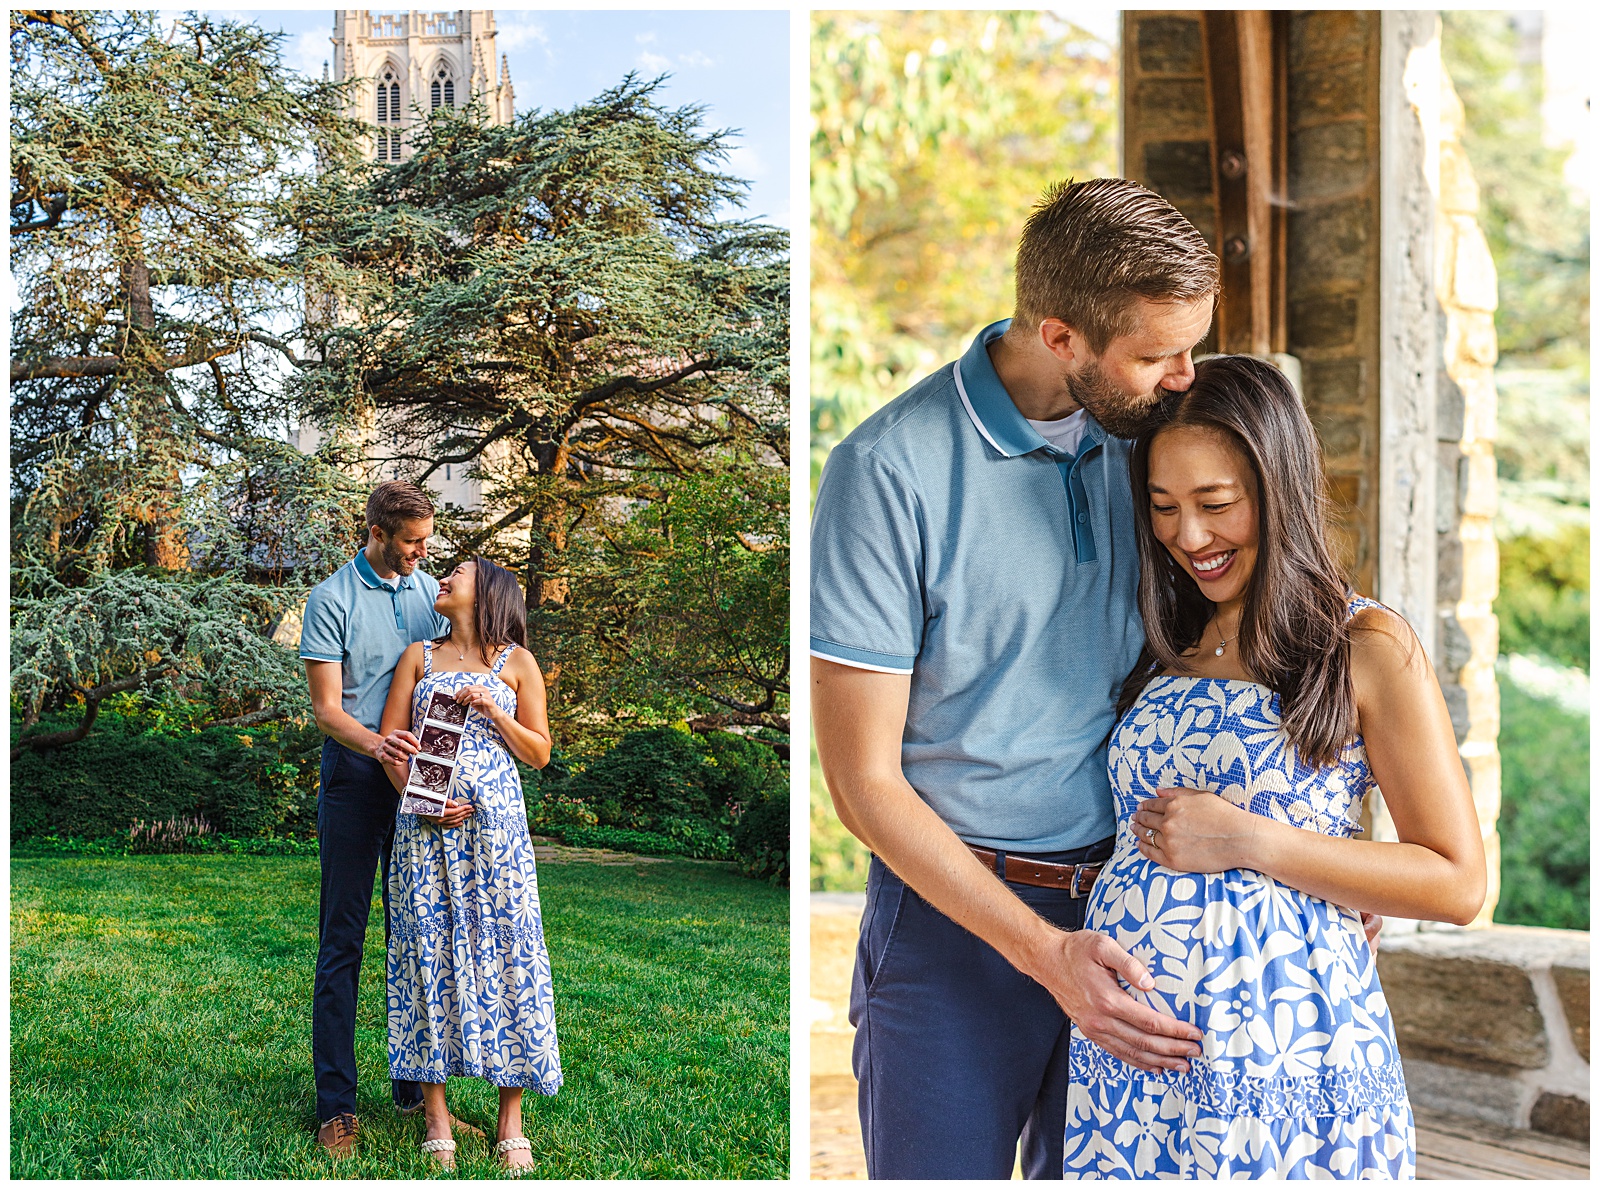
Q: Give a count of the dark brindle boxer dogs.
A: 0